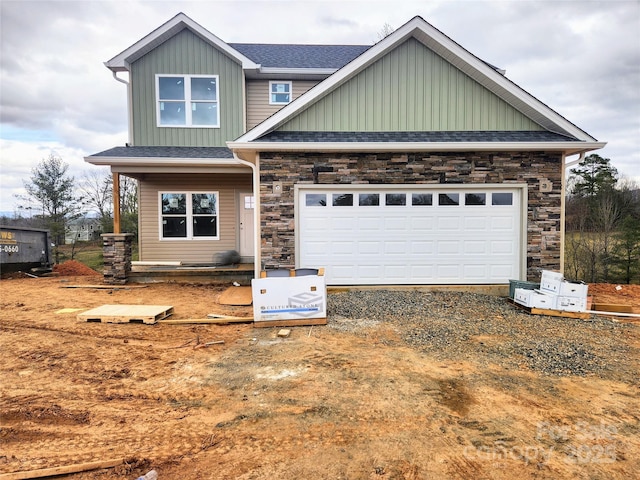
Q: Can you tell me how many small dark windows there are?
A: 8